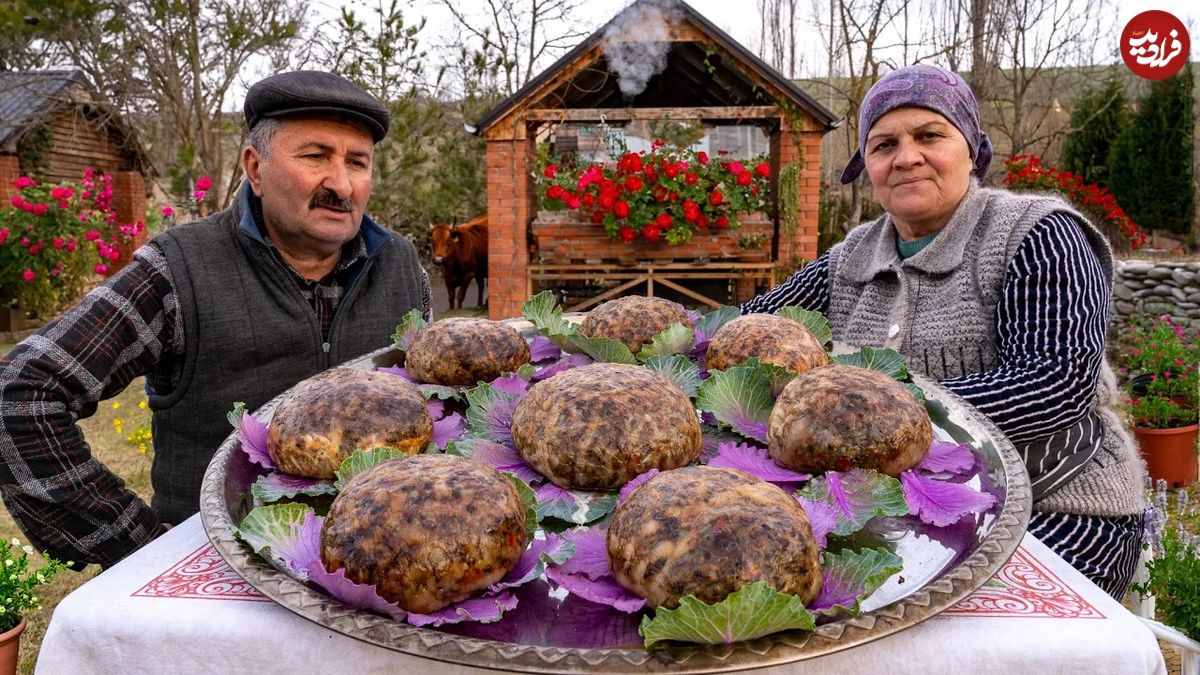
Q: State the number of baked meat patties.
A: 8